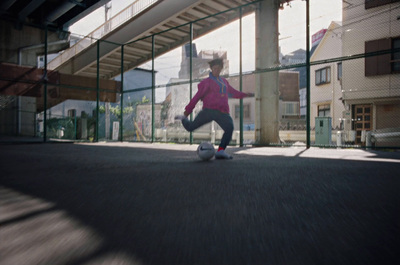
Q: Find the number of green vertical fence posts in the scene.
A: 7